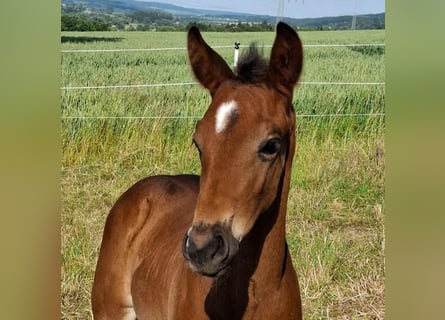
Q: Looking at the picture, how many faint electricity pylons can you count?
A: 2